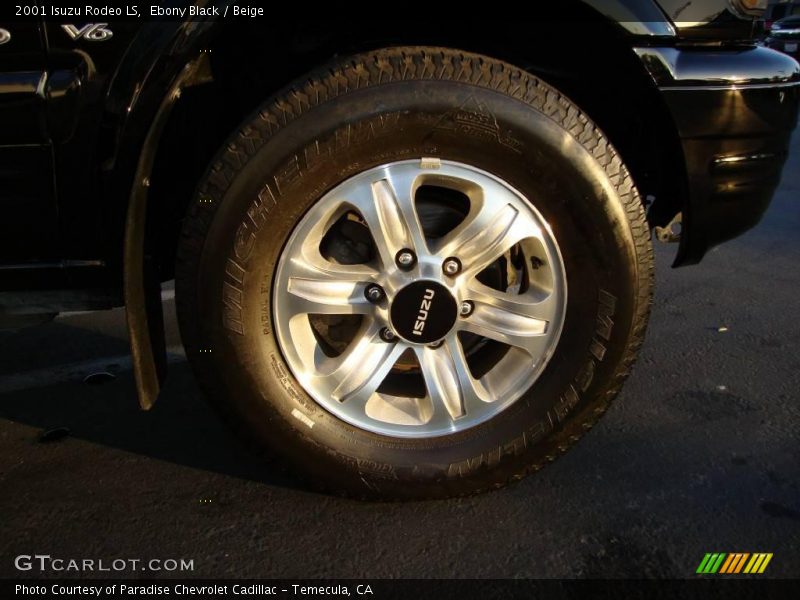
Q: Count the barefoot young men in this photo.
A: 0